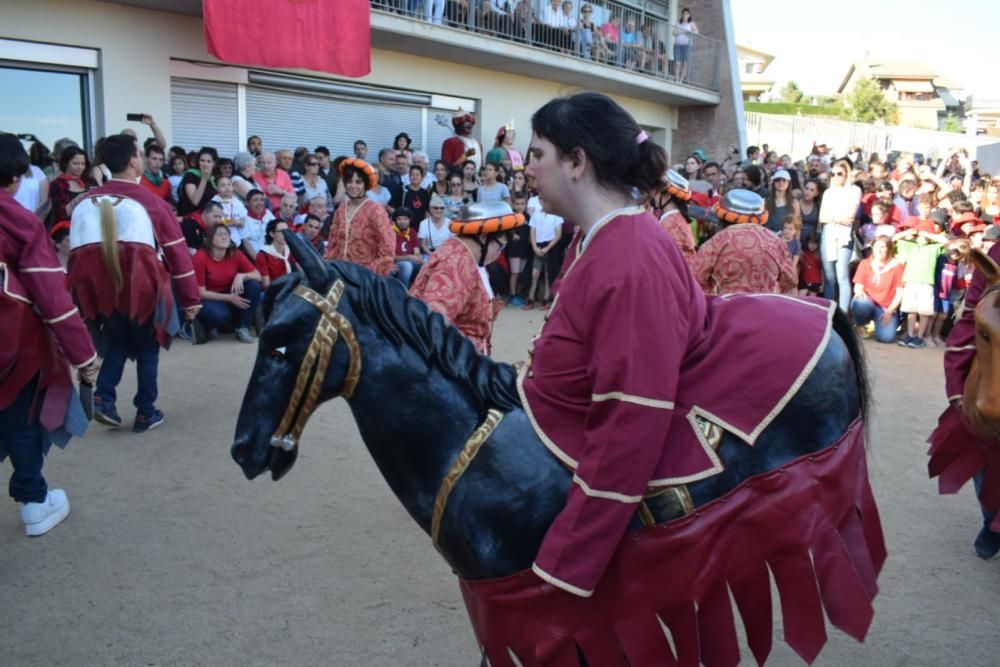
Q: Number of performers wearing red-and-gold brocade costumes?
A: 4